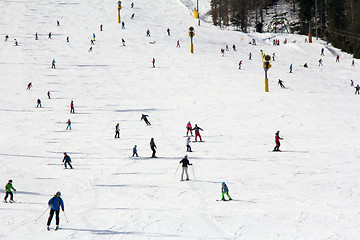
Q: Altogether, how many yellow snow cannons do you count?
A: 3